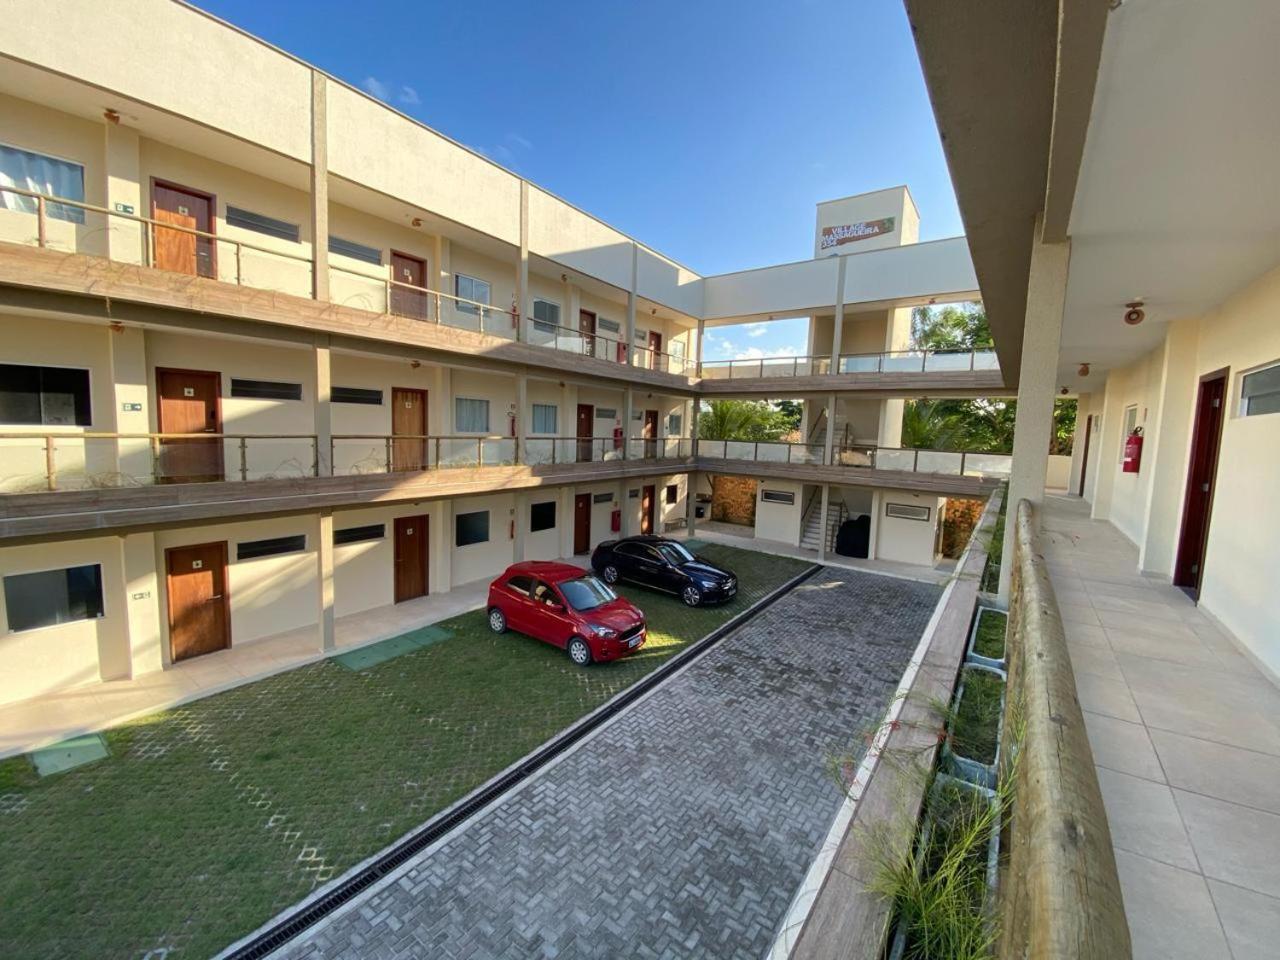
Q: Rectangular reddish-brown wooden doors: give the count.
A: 14